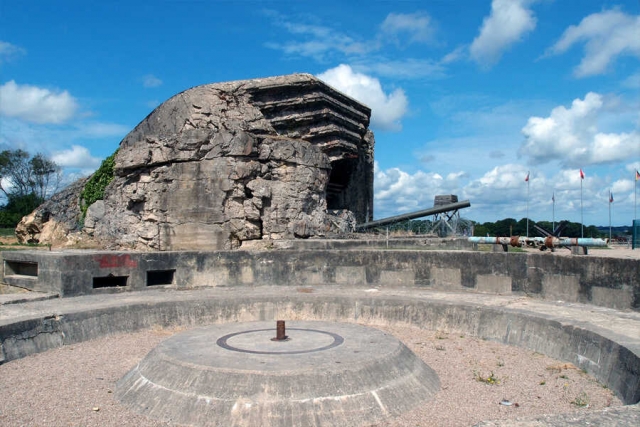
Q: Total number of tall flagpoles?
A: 5